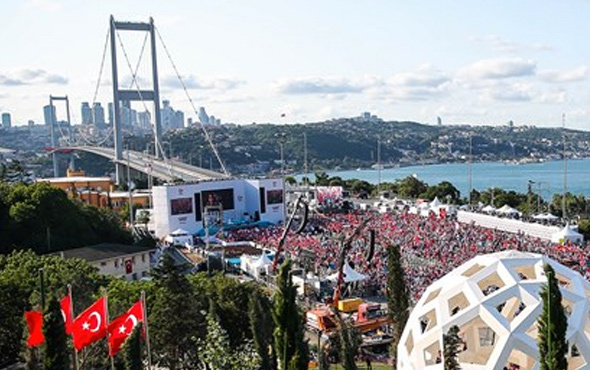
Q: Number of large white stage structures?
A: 1